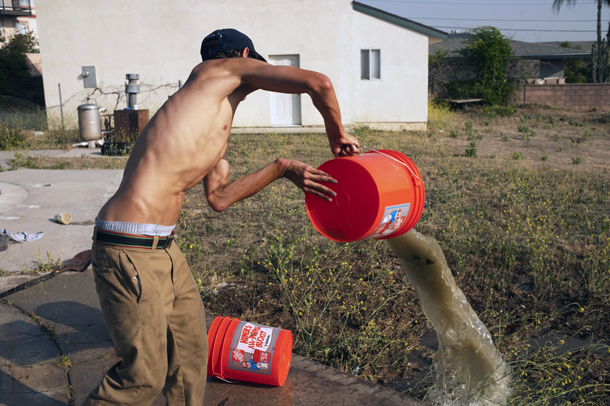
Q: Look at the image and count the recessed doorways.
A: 1